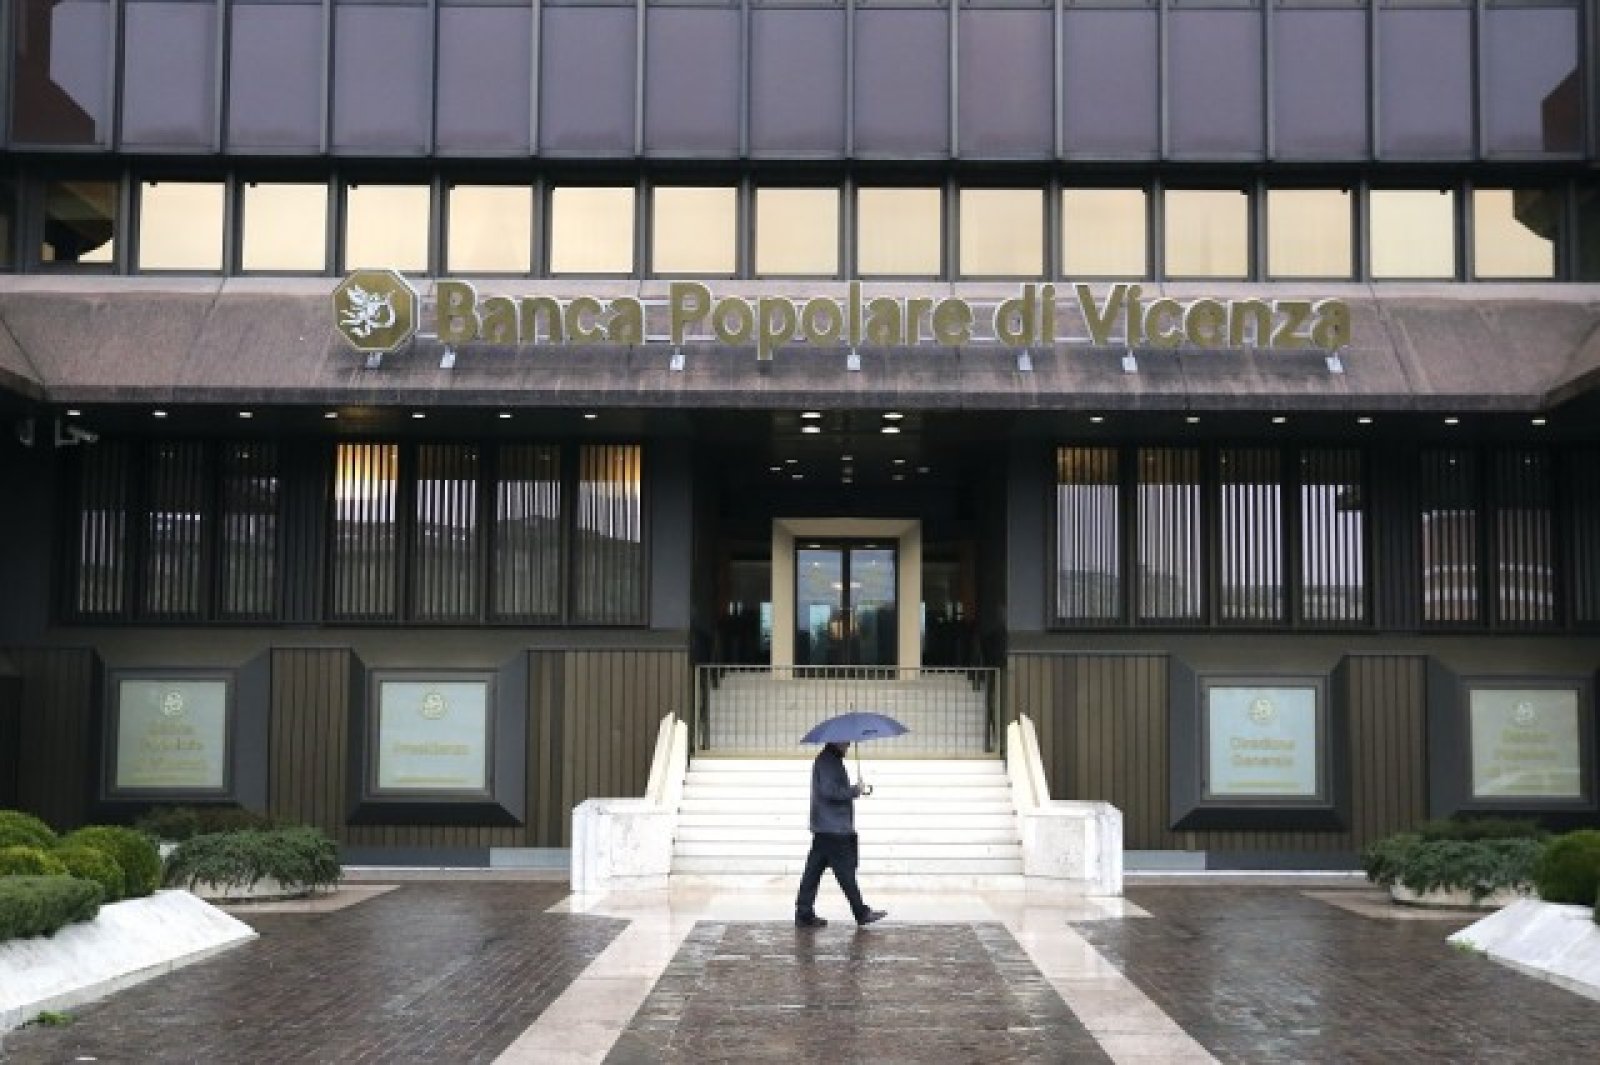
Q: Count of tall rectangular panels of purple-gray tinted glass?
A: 15